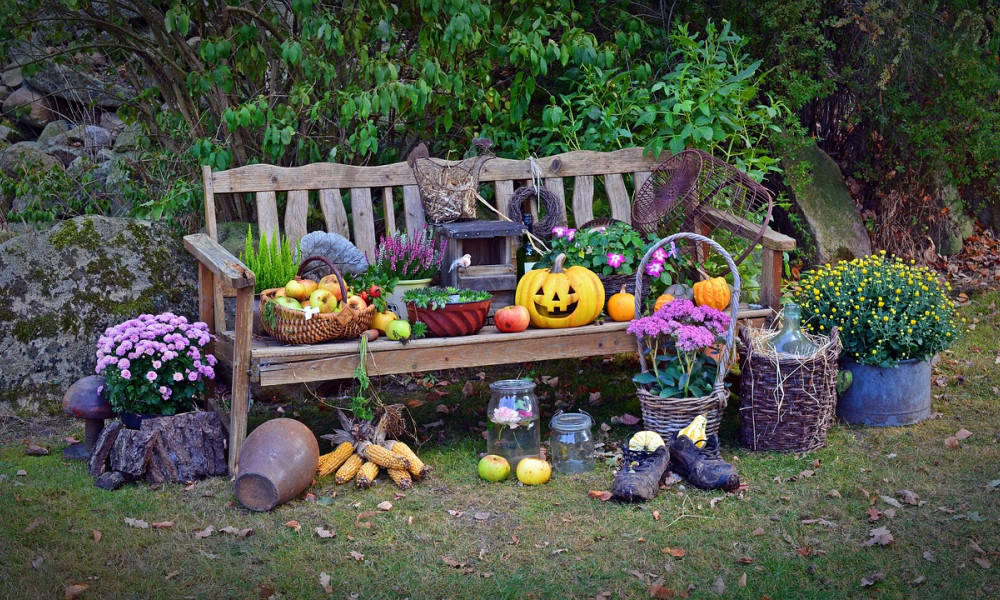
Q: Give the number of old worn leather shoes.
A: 2